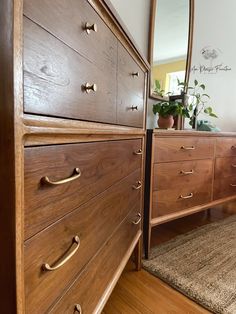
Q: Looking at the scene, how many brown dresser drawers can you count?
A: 13